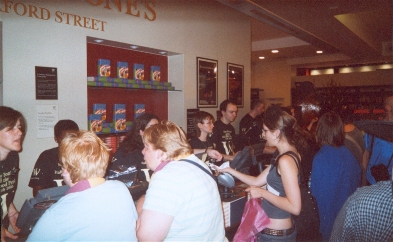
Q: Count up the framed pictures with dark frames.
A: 2